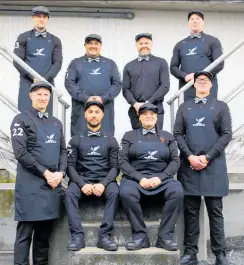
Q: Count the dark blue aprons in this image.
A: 7